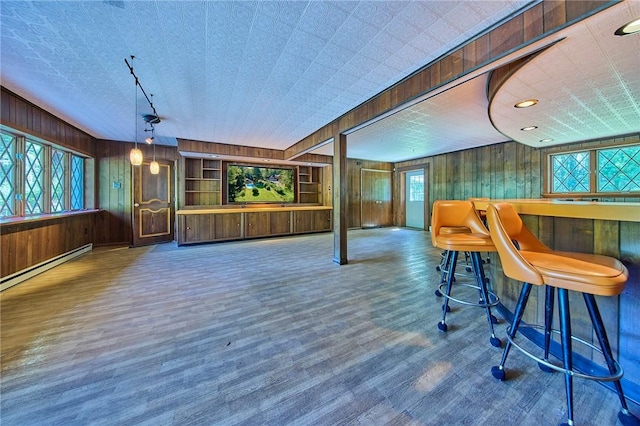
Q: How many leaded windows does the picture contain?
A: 6